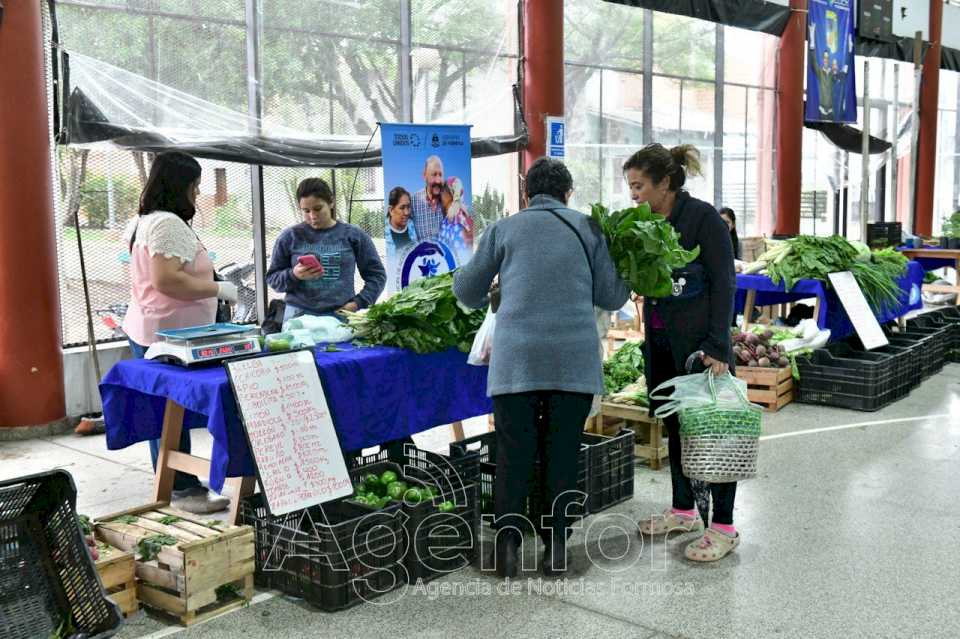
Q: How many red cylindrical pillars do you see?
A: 4